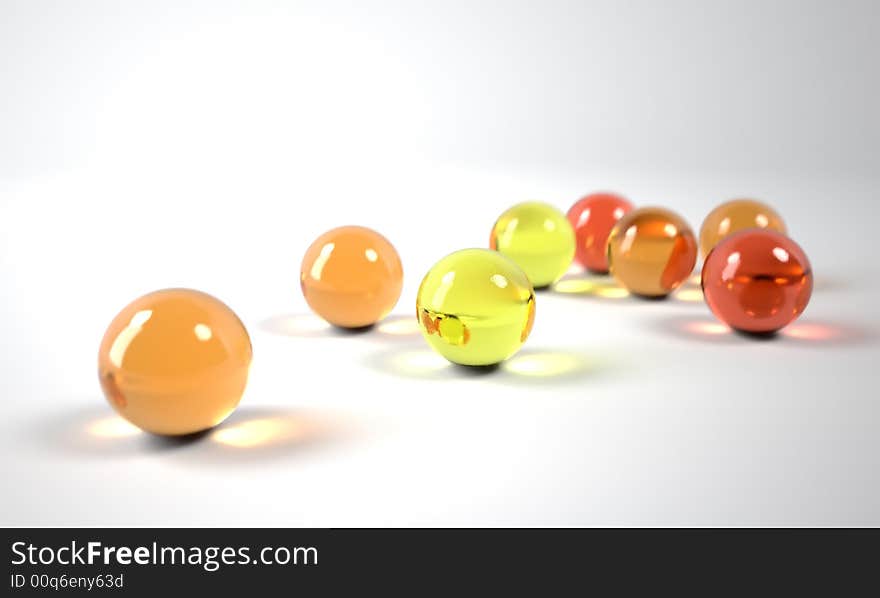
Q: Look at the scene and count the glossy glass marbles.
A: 8